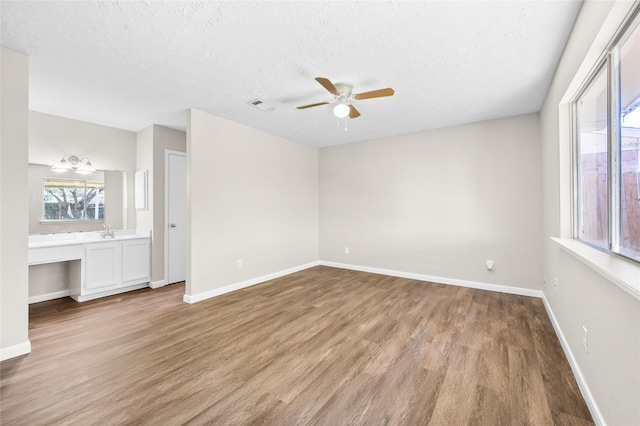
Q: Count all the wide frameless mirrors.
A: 1